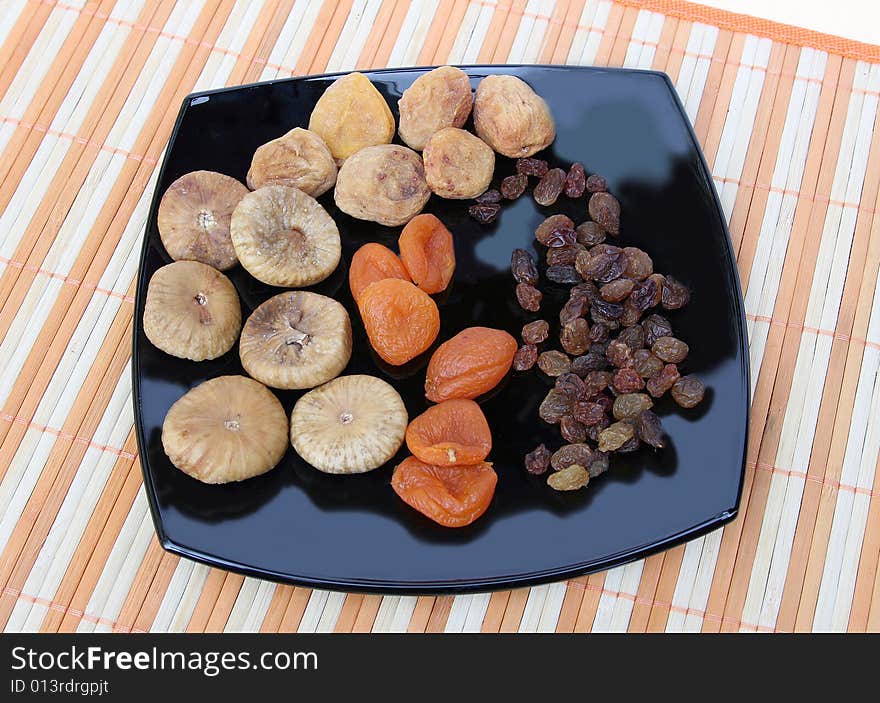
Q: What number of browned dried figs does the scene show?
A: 6